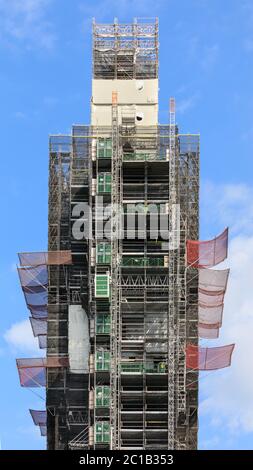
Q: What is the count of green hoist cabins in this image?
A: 8